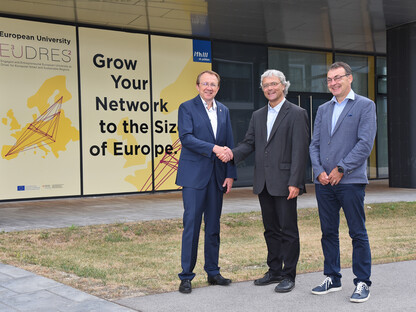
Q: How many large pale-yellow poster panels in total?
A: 3